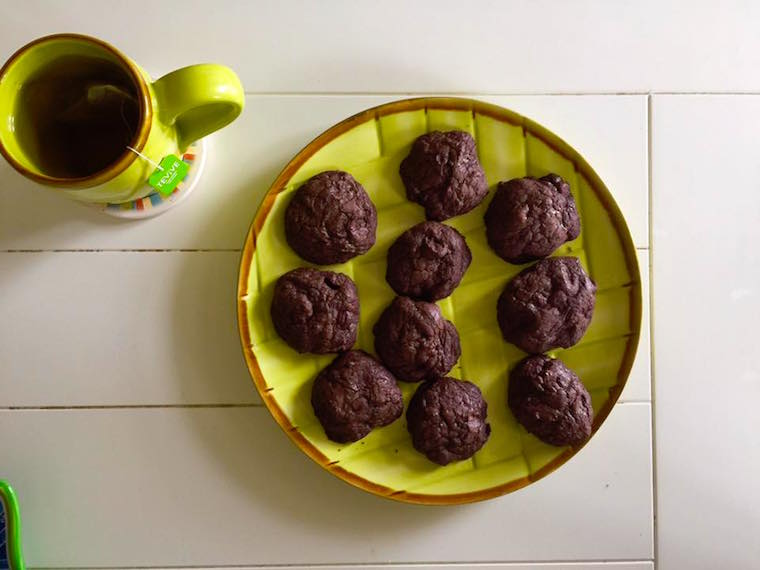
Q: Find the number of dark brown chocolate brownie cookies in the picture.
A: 10